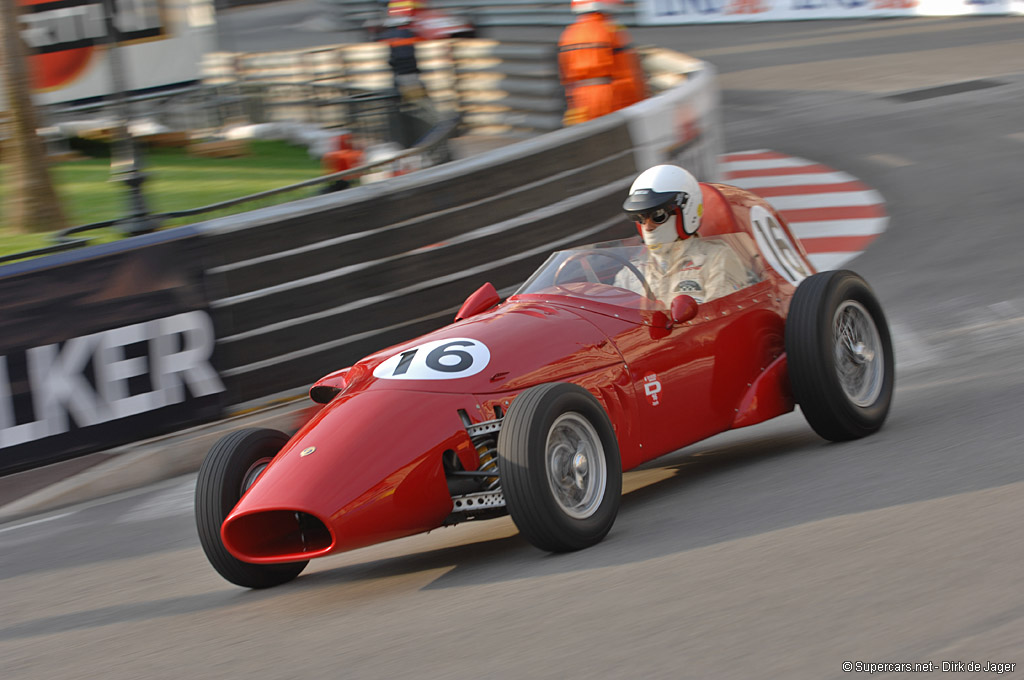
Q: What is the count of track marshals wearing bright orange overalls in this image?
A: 1